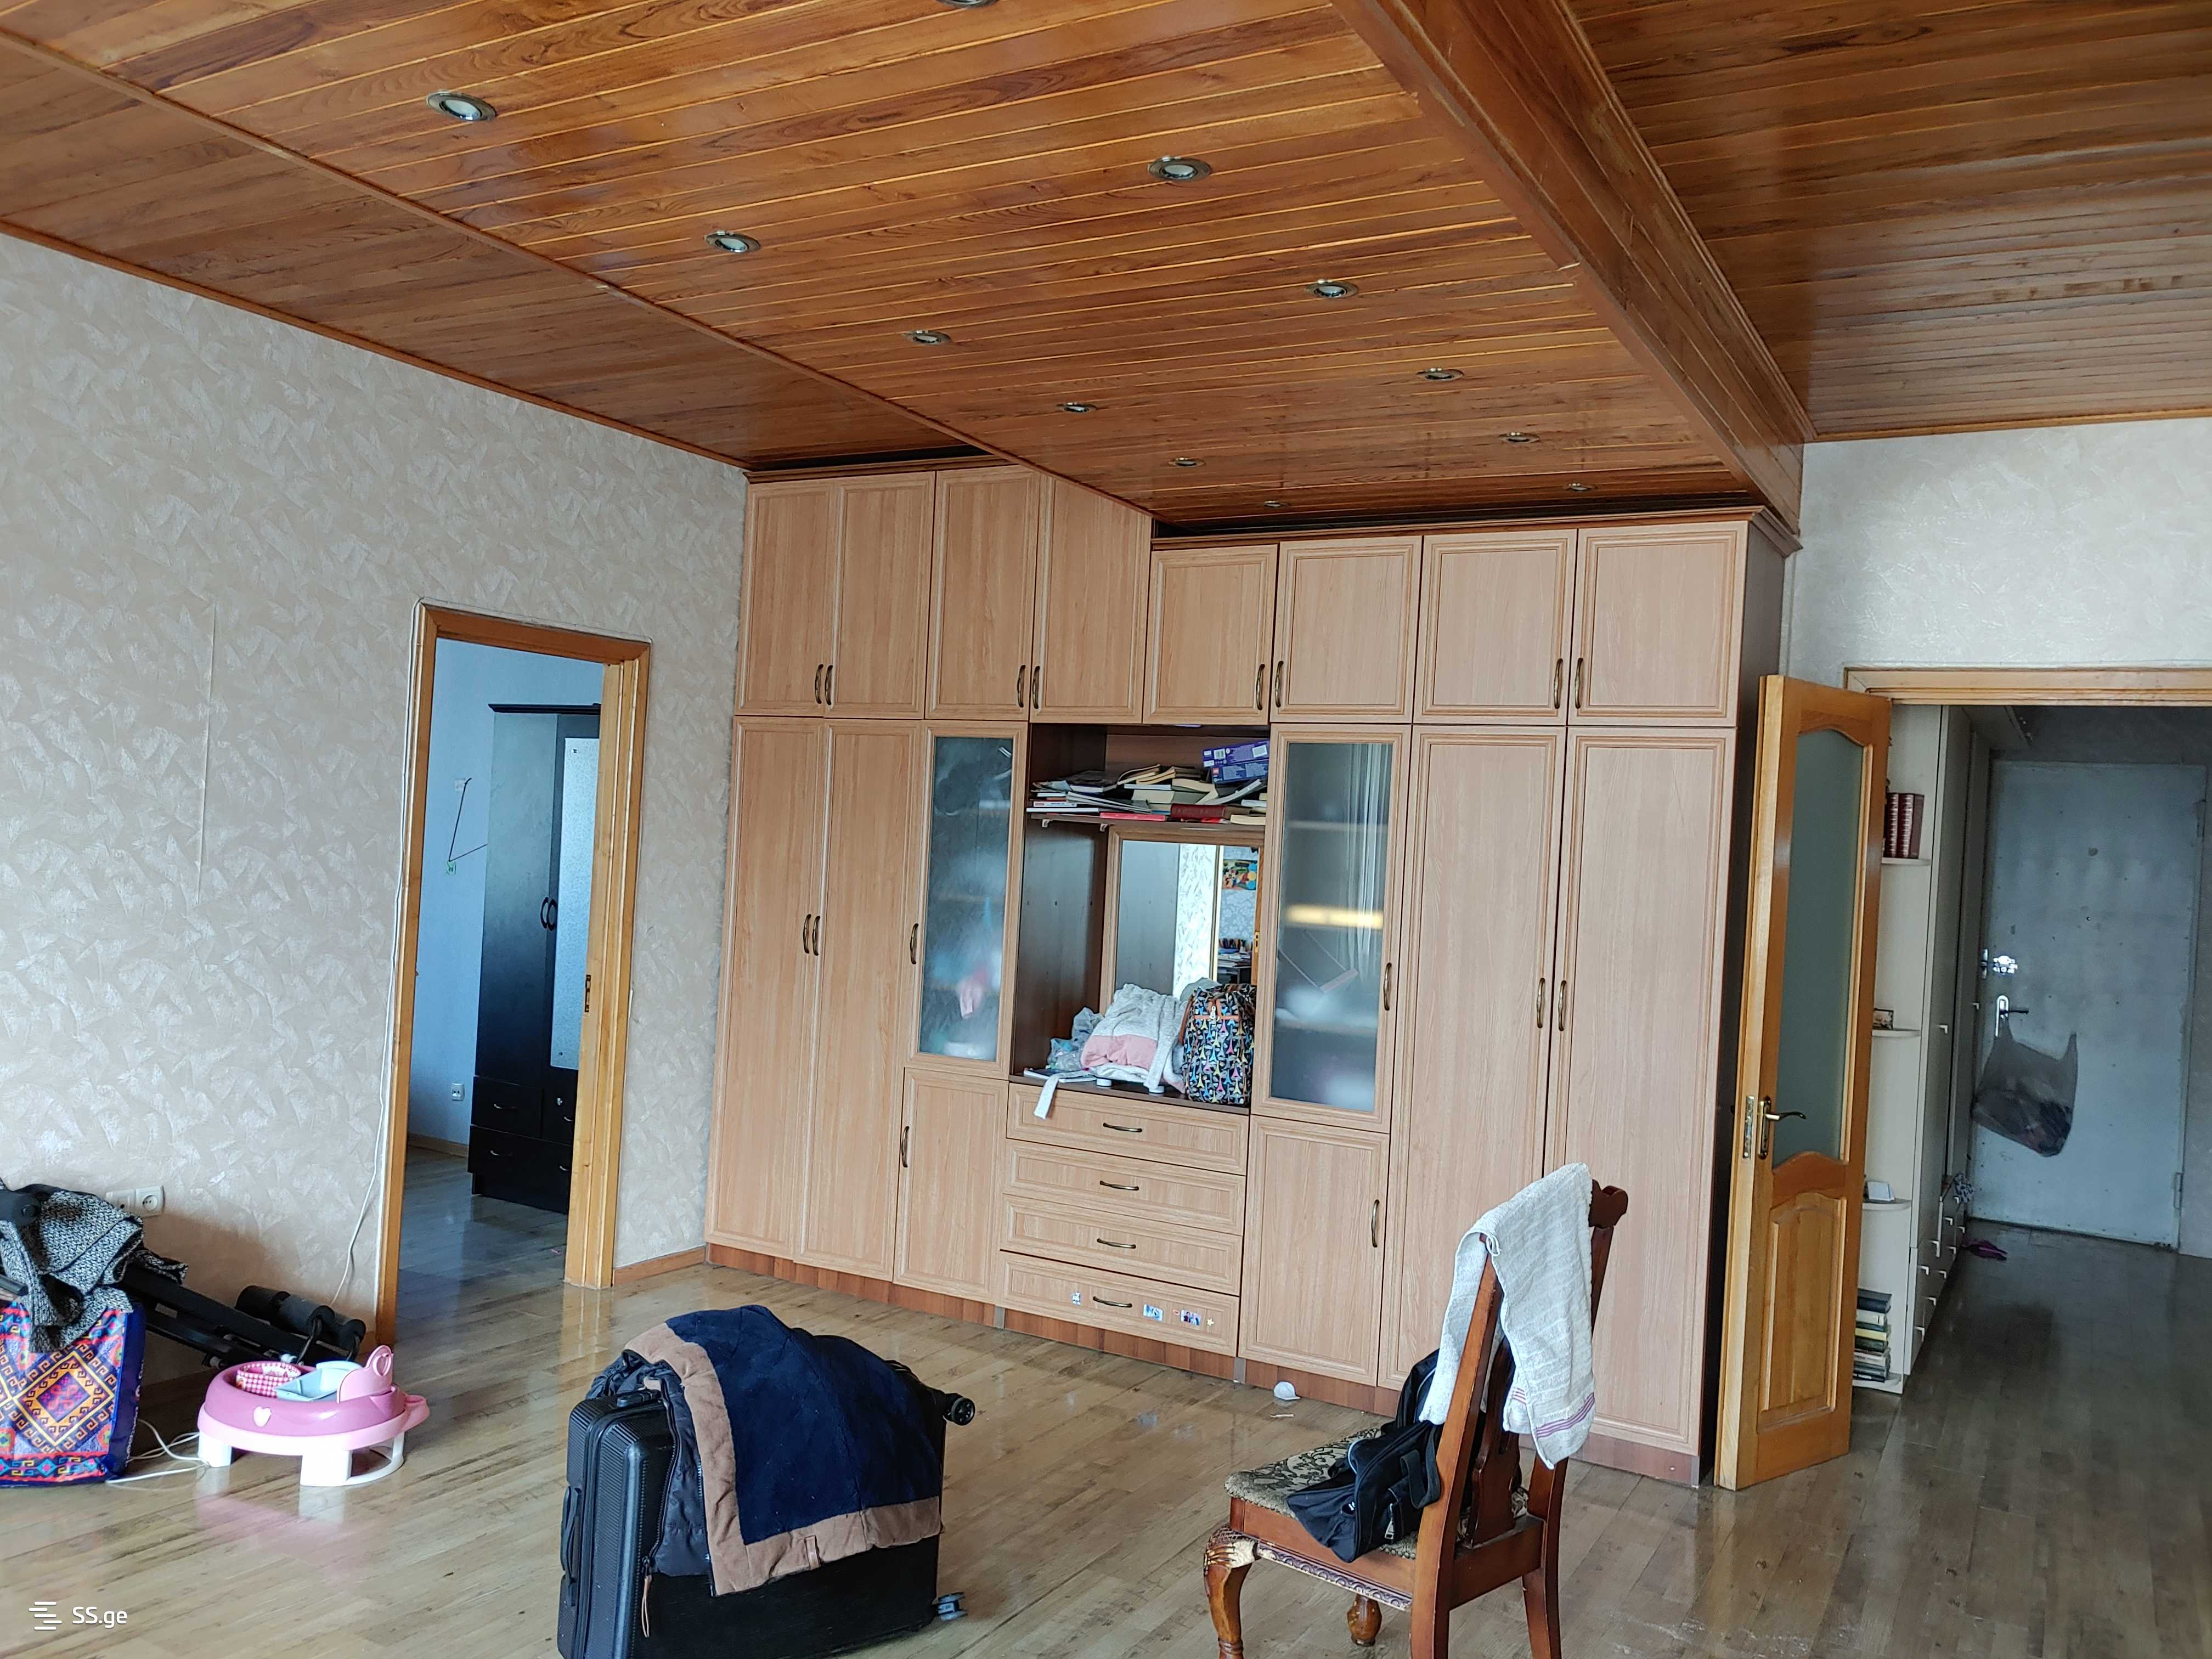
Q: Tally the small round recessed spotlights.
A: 12